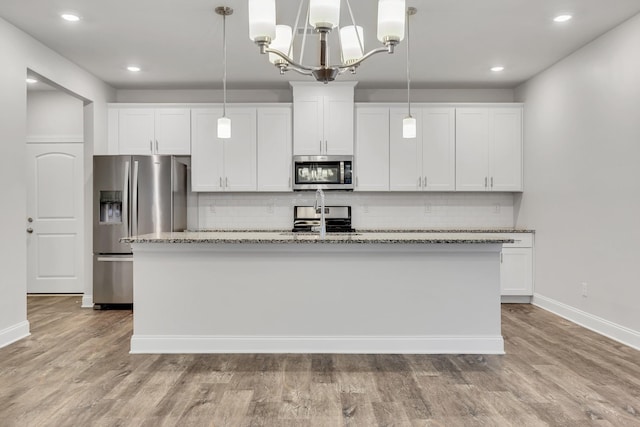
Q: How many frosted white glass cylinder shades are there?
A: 7